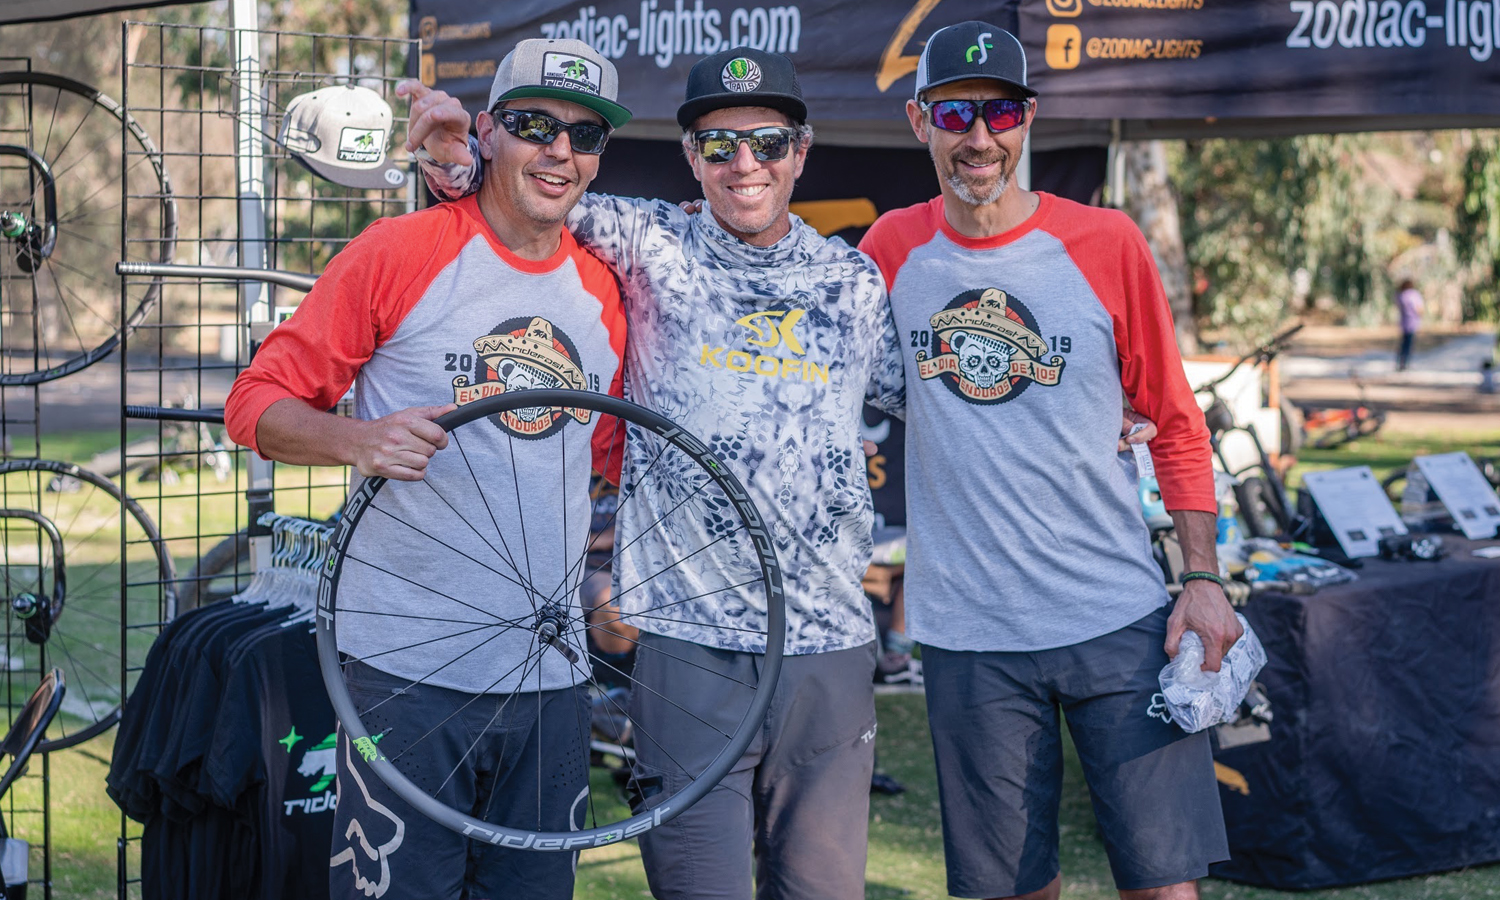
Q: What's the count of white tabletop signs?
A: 2